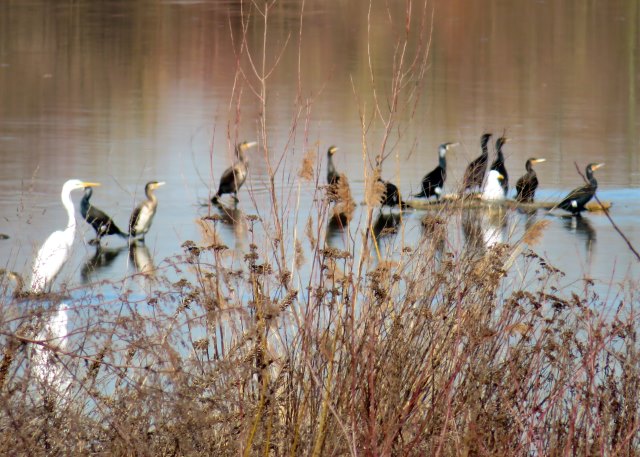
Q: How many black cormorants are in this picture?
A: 10